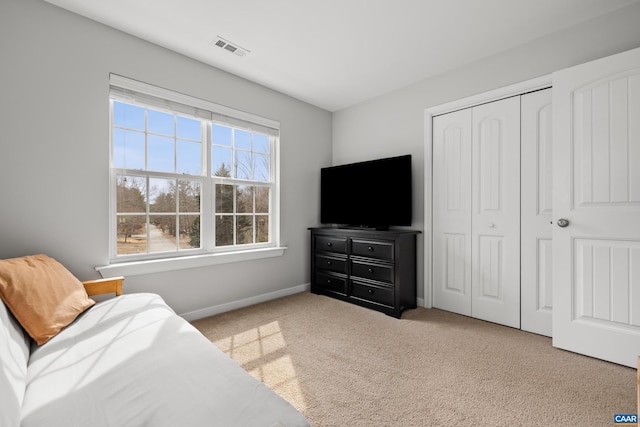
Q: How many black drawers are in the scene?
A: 6